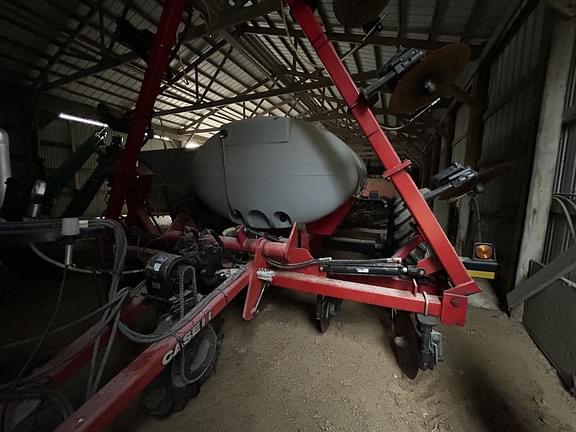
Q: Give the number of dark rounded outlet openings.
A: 3